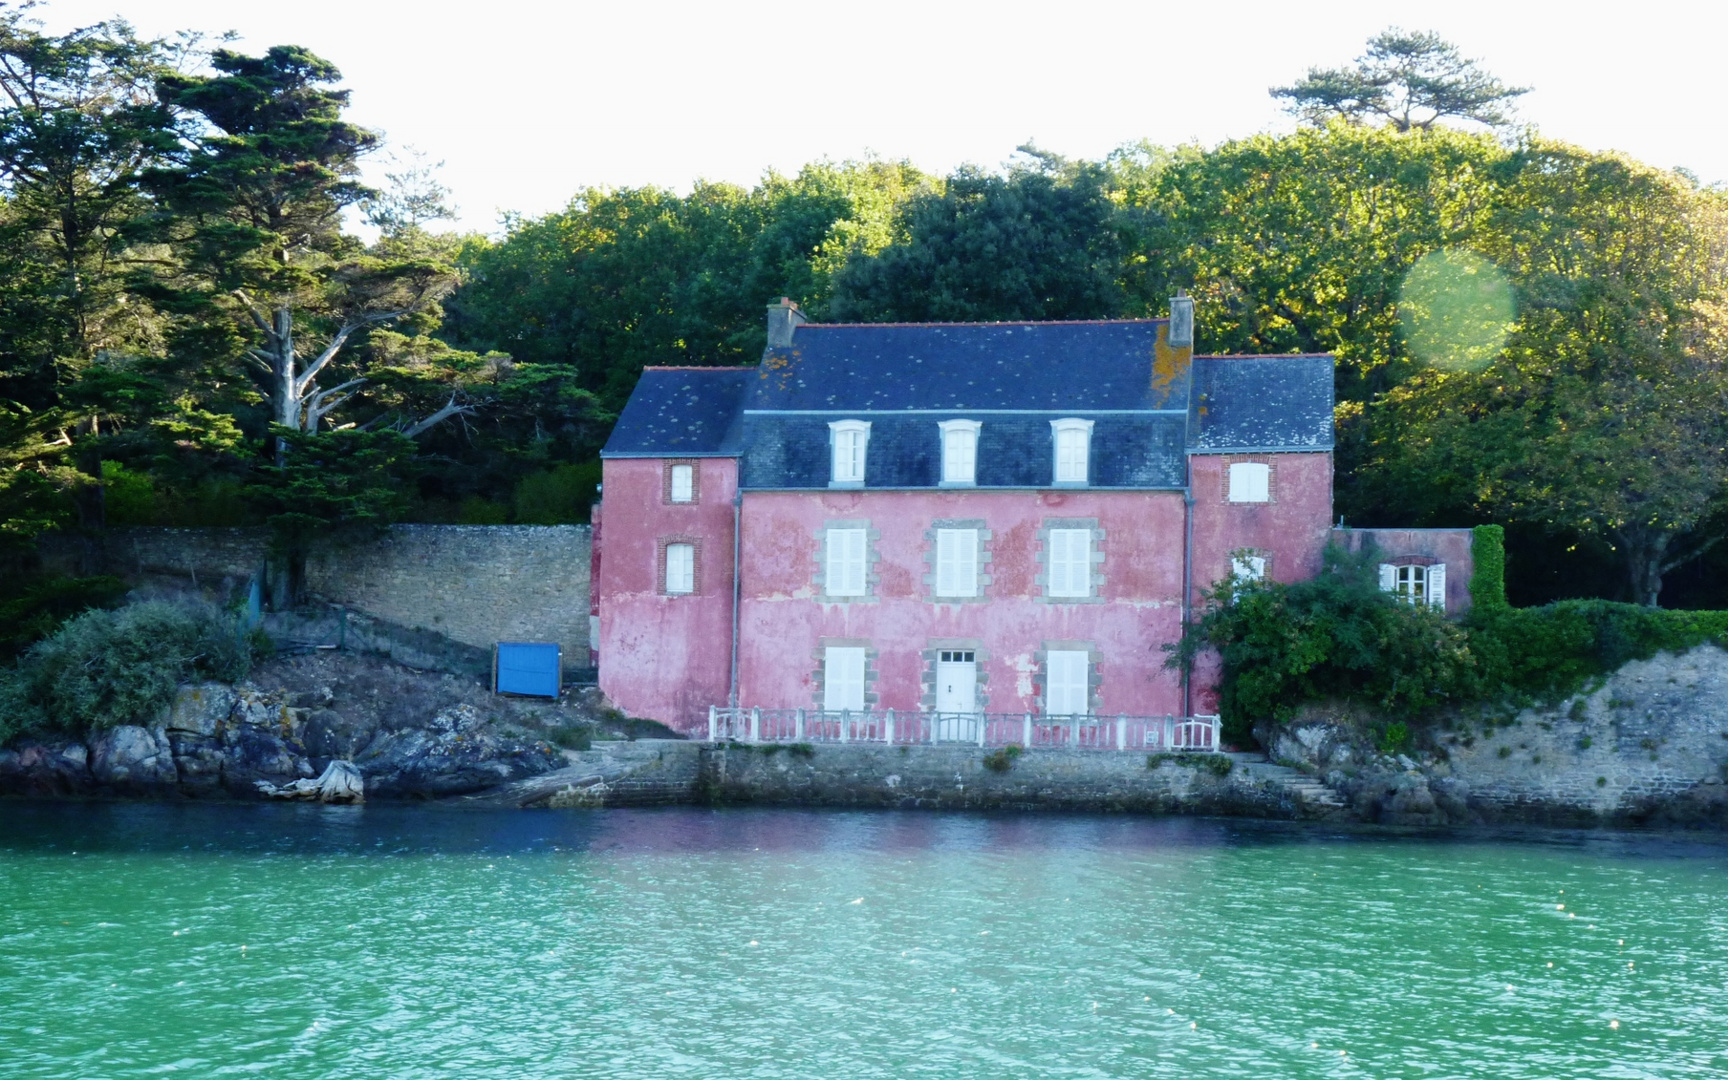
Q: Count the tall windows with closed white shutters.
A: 5